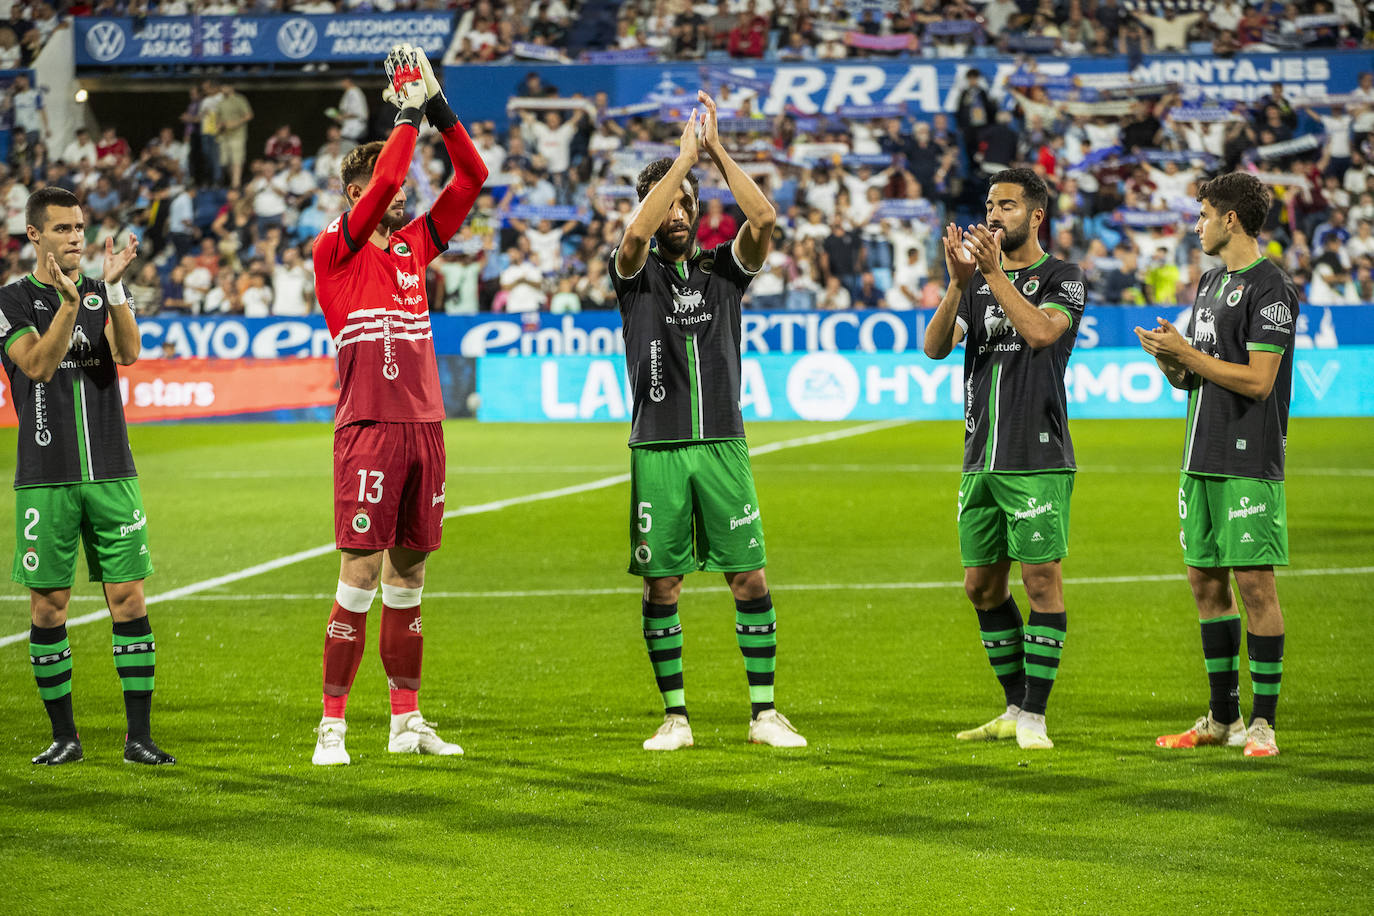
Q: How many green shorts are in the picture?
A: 4